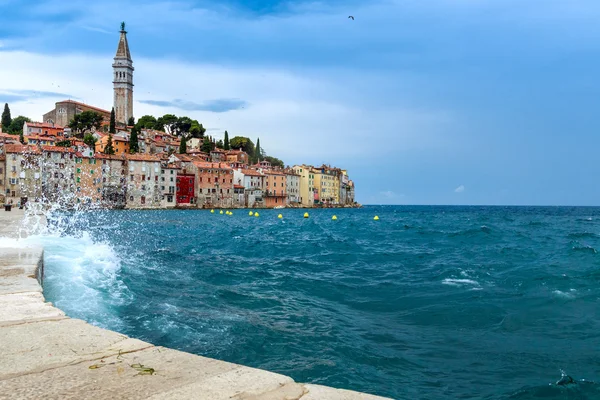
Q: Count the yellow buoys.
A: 10